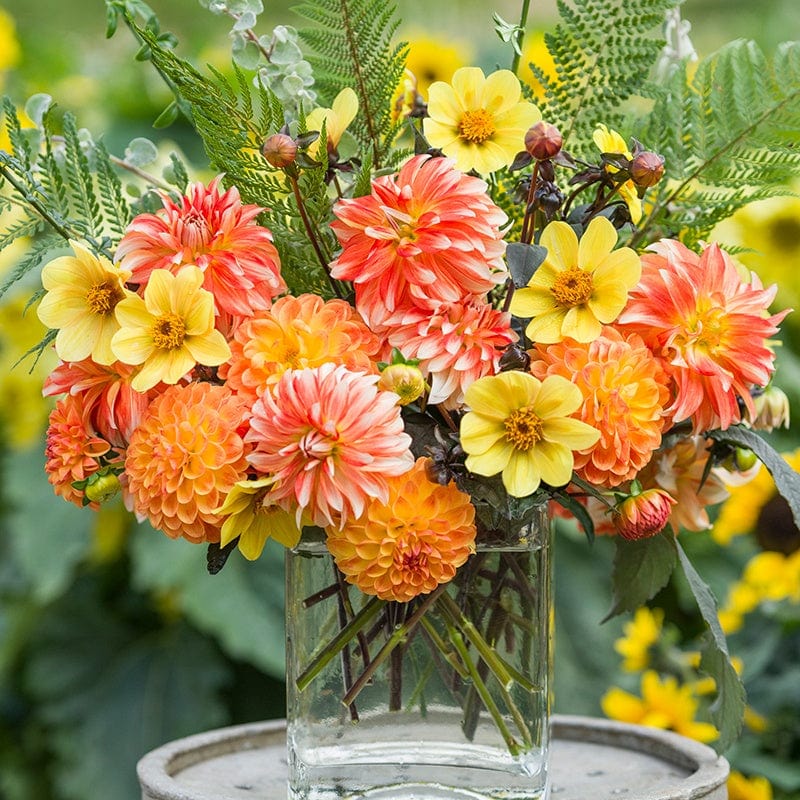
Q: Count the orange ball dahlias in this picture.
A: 5